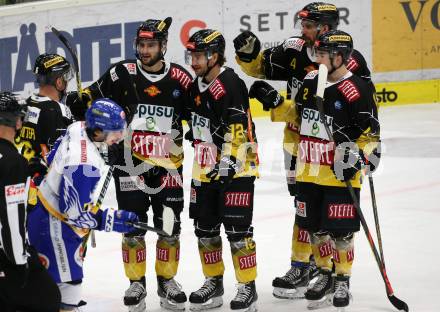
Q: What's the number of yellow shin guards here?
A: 7